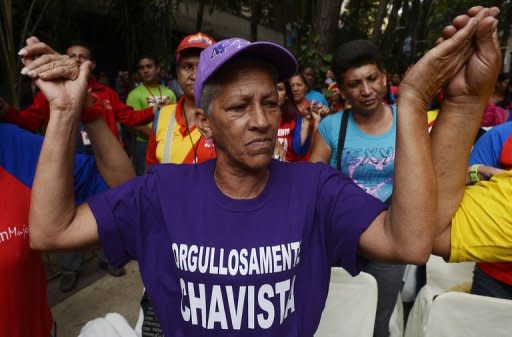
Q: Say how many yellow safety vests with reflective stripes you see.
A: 1